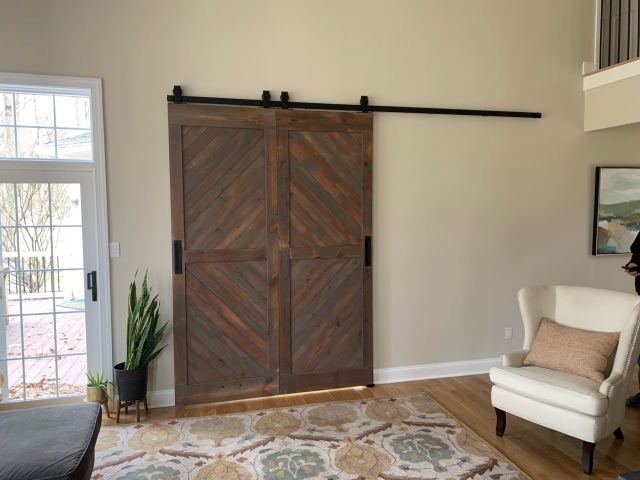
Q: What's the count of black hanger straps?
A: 4